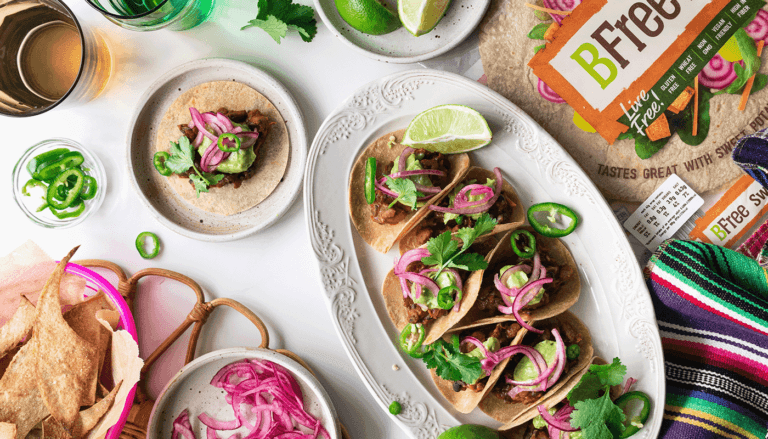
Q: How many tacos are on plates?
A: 8